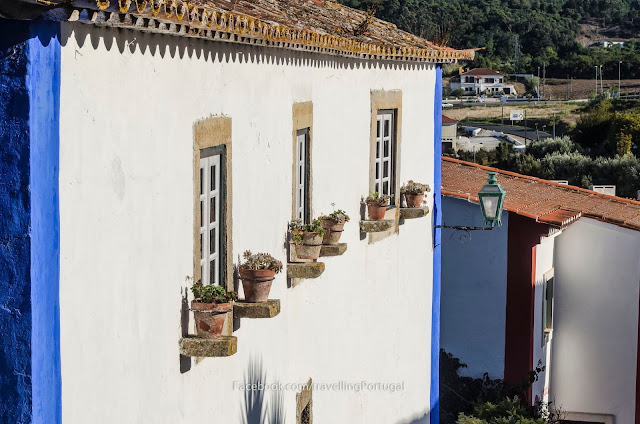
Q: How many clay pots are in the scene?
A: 6